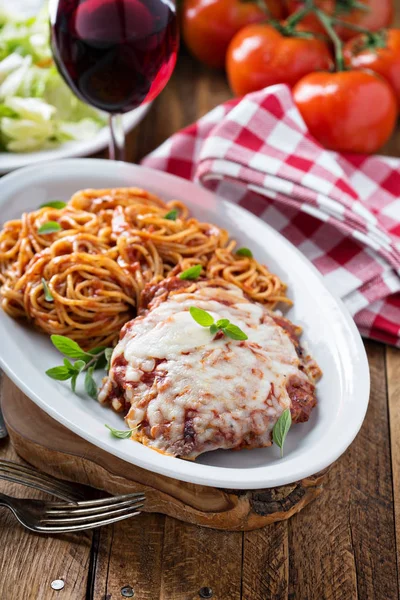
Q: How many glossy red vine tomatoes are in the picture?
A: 5